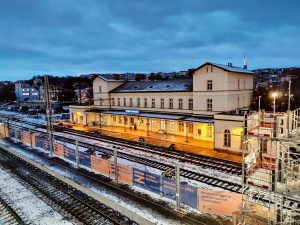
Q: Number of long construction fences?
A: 1